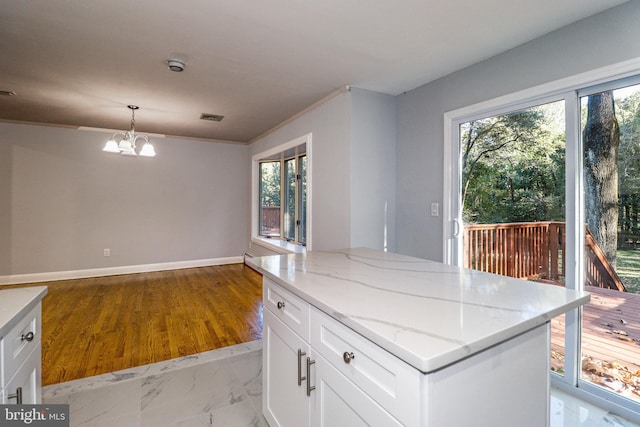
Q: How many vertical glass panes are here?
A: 5